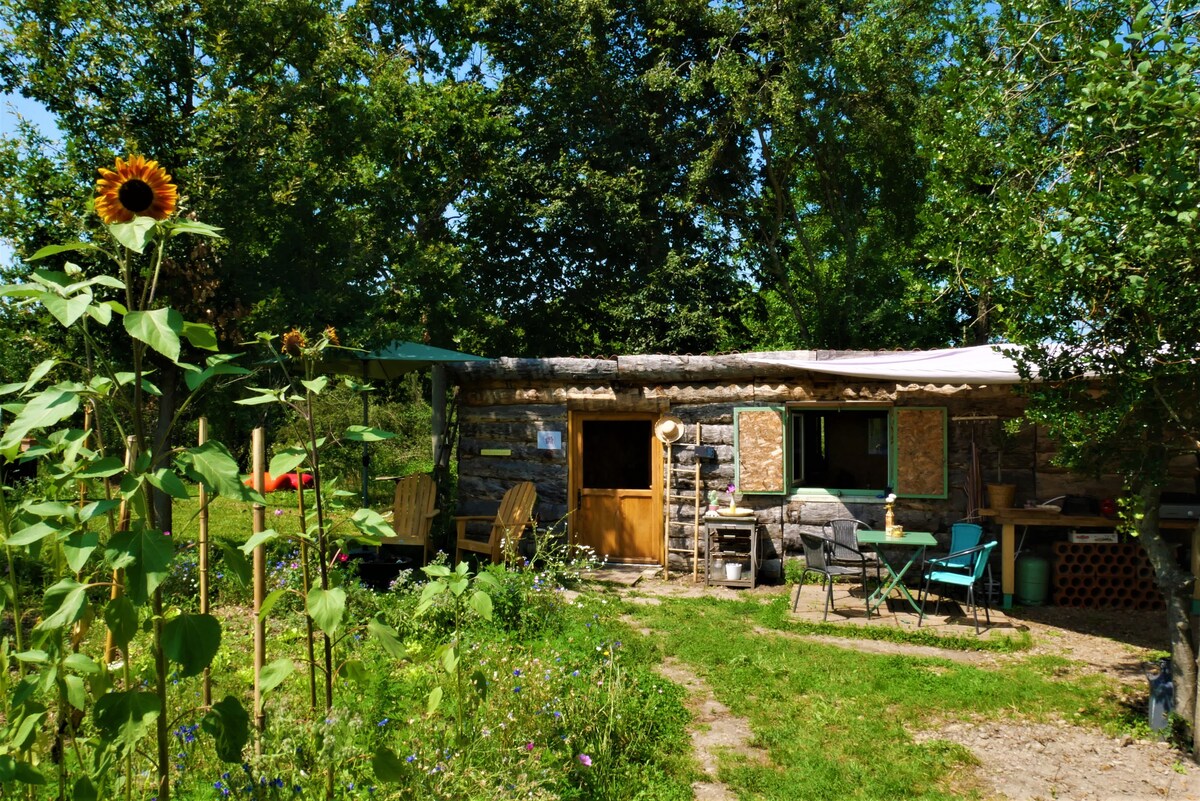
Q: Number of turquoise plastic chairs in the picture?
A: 2